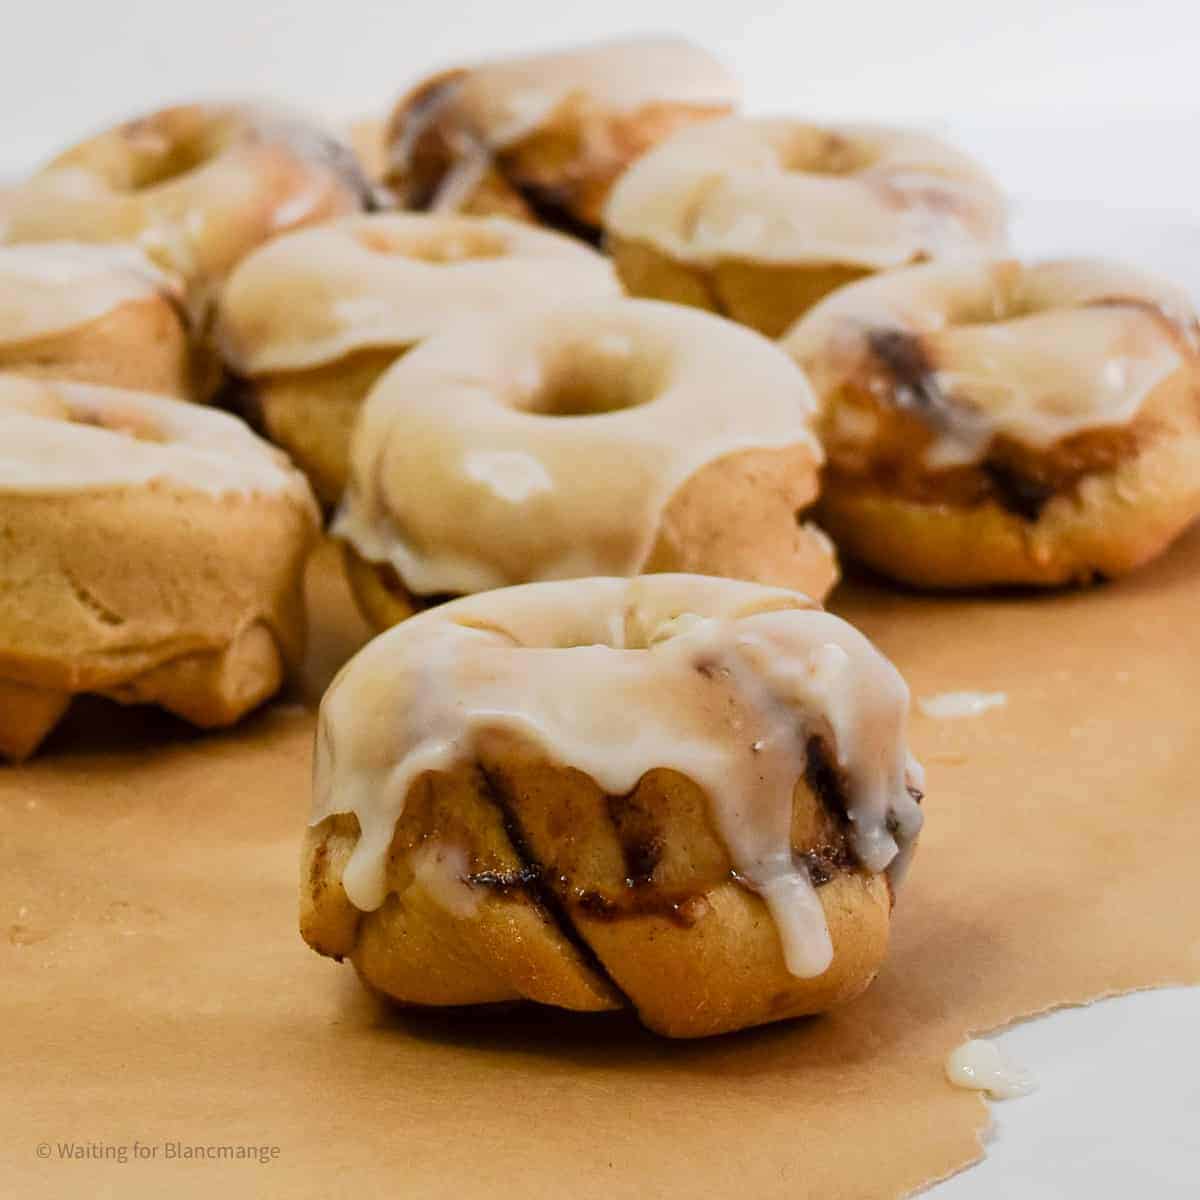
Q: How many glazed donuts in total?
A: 9